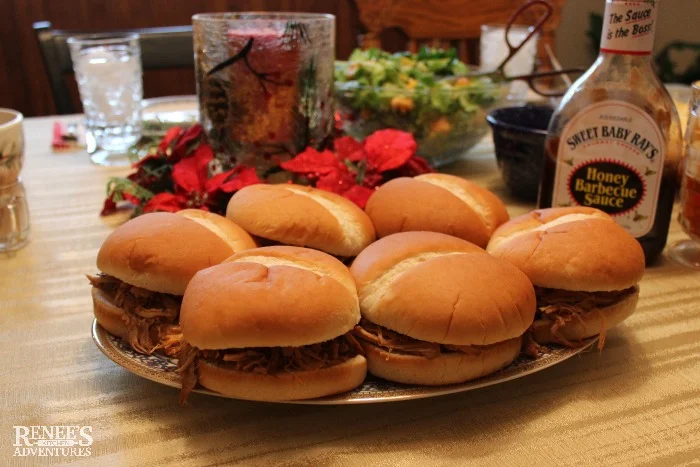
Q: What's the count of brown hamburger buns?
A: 6